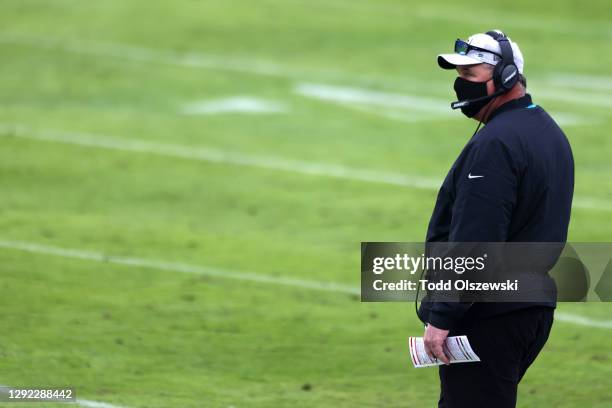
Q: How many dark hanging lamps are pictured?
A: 0